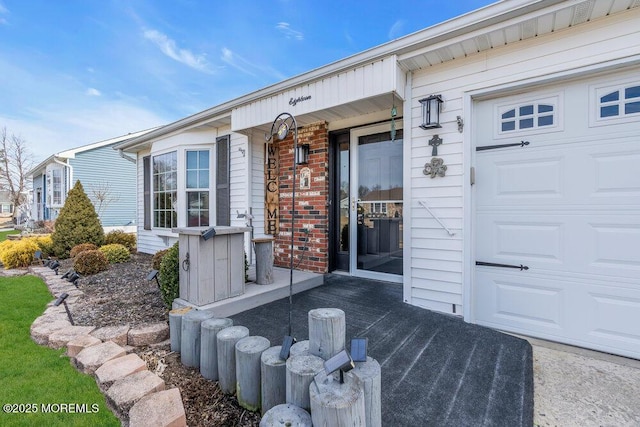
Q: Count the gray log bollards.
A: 12